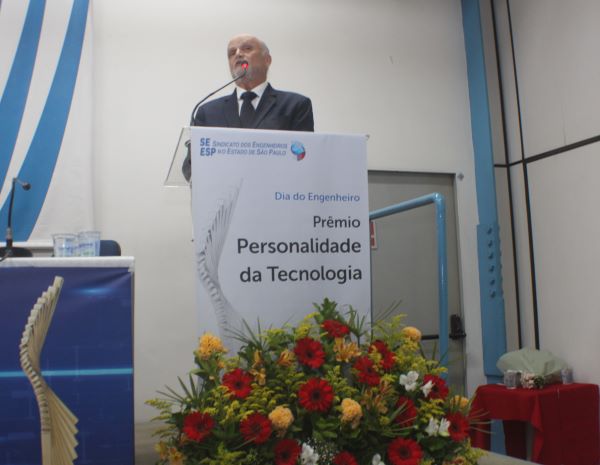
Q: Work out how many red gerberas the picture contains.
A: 14